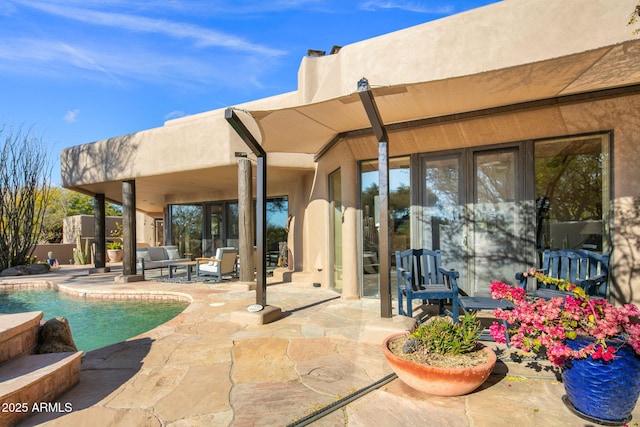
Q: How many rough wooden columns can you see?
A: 3